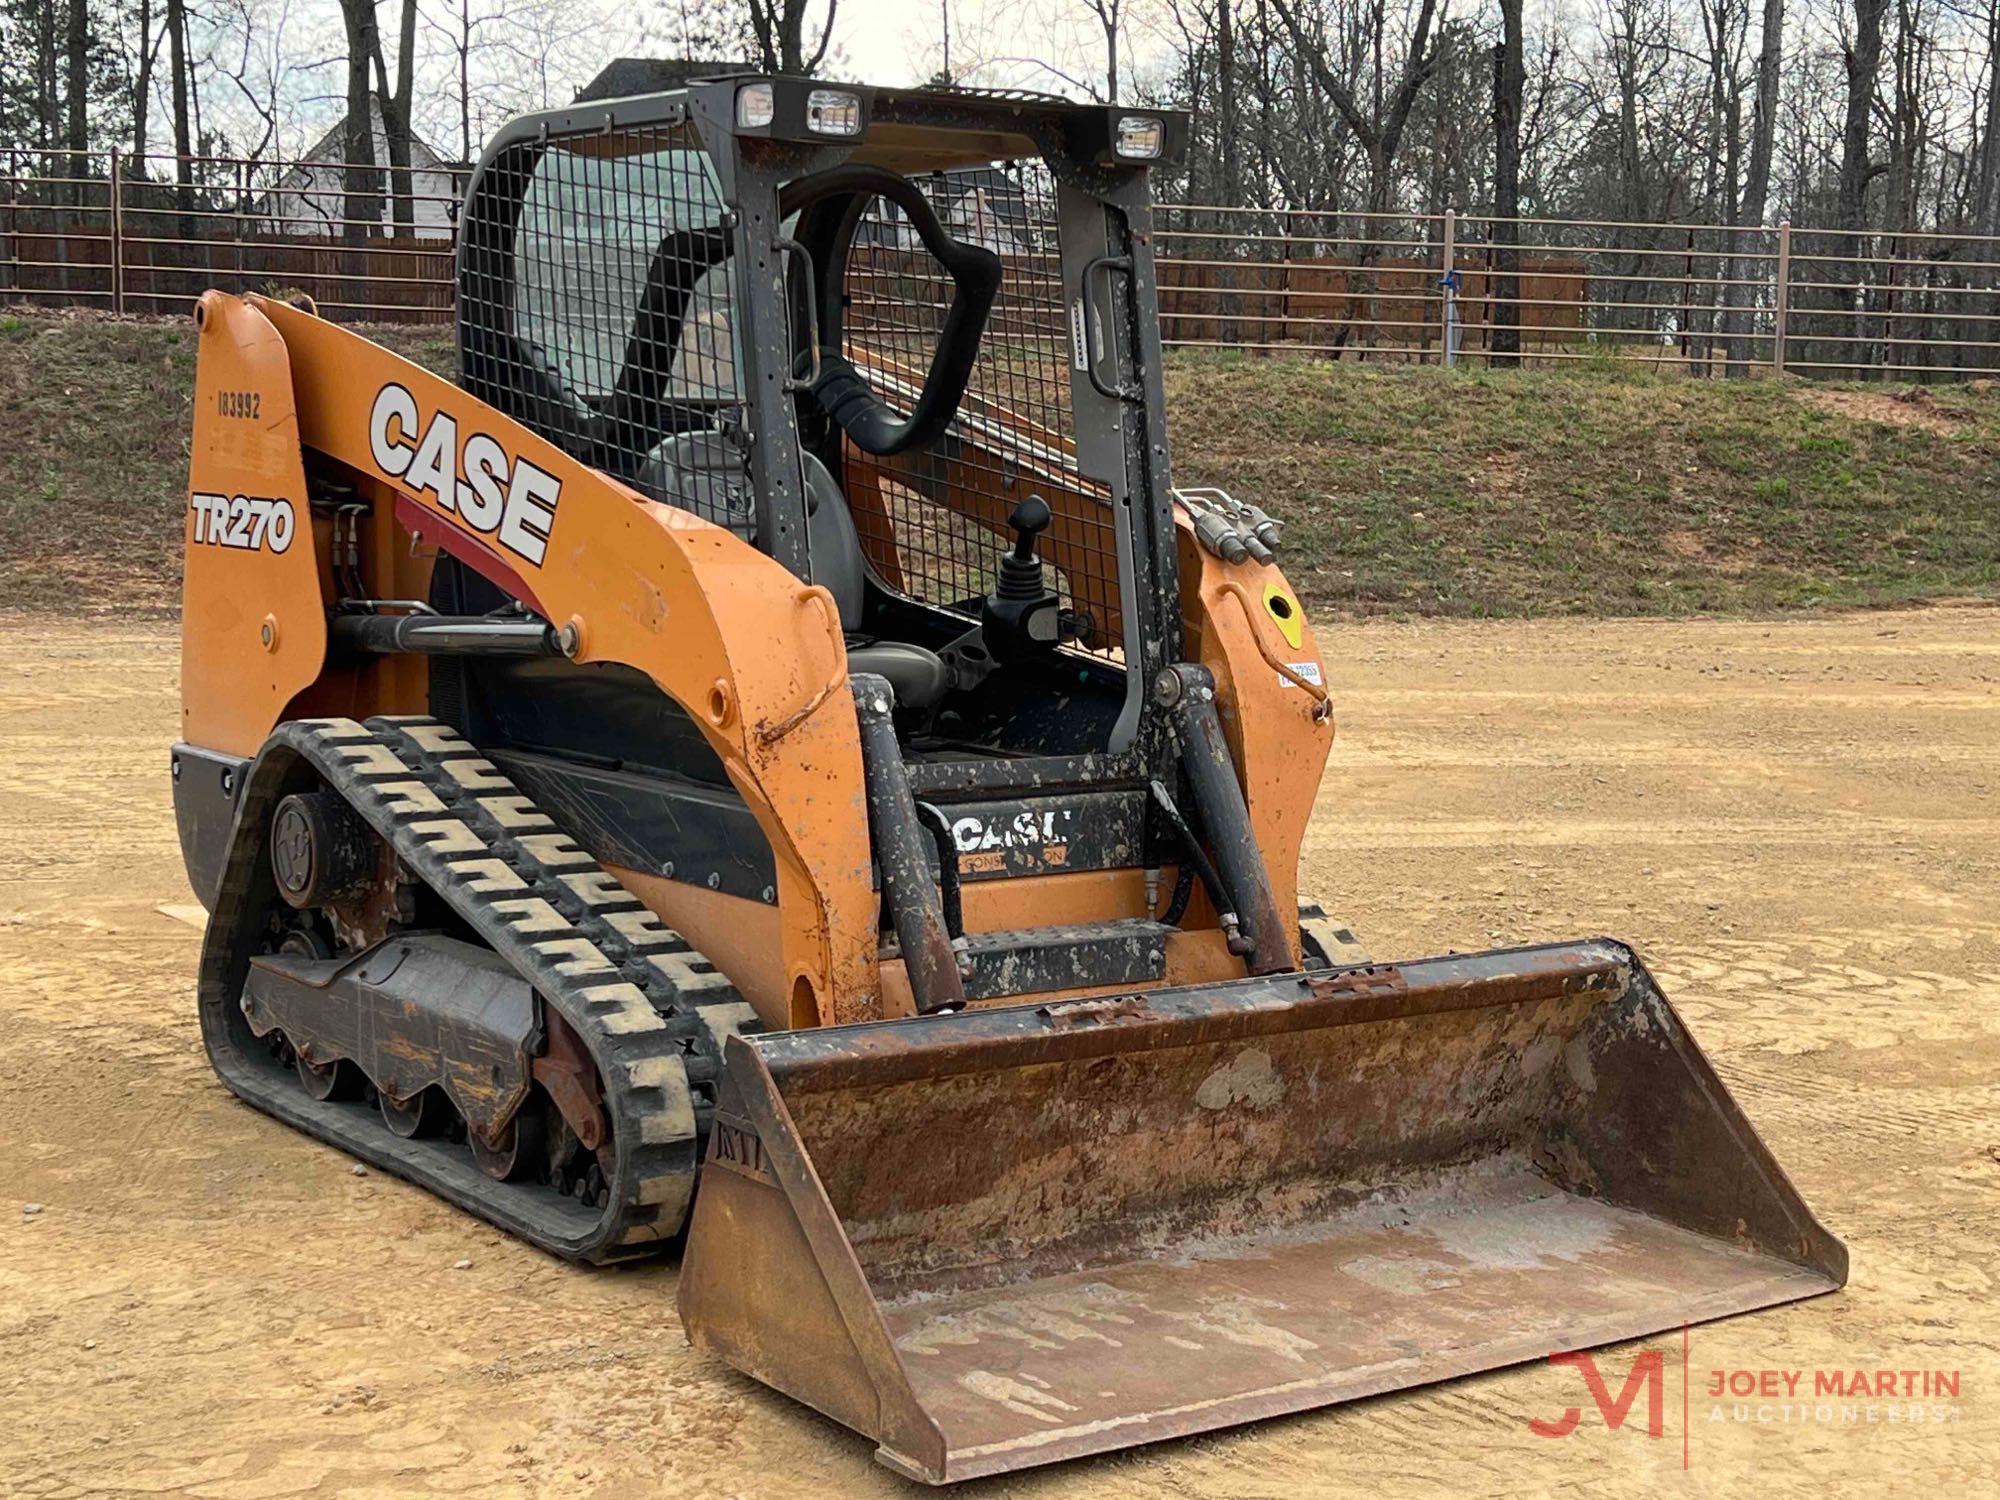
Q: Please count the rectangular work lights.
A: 3